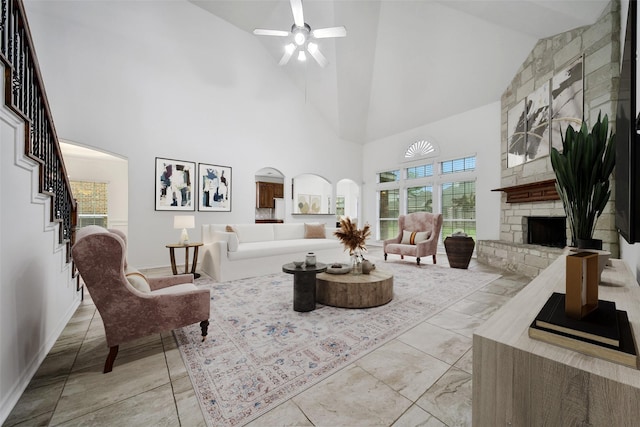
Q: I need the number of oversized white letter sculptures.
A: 0